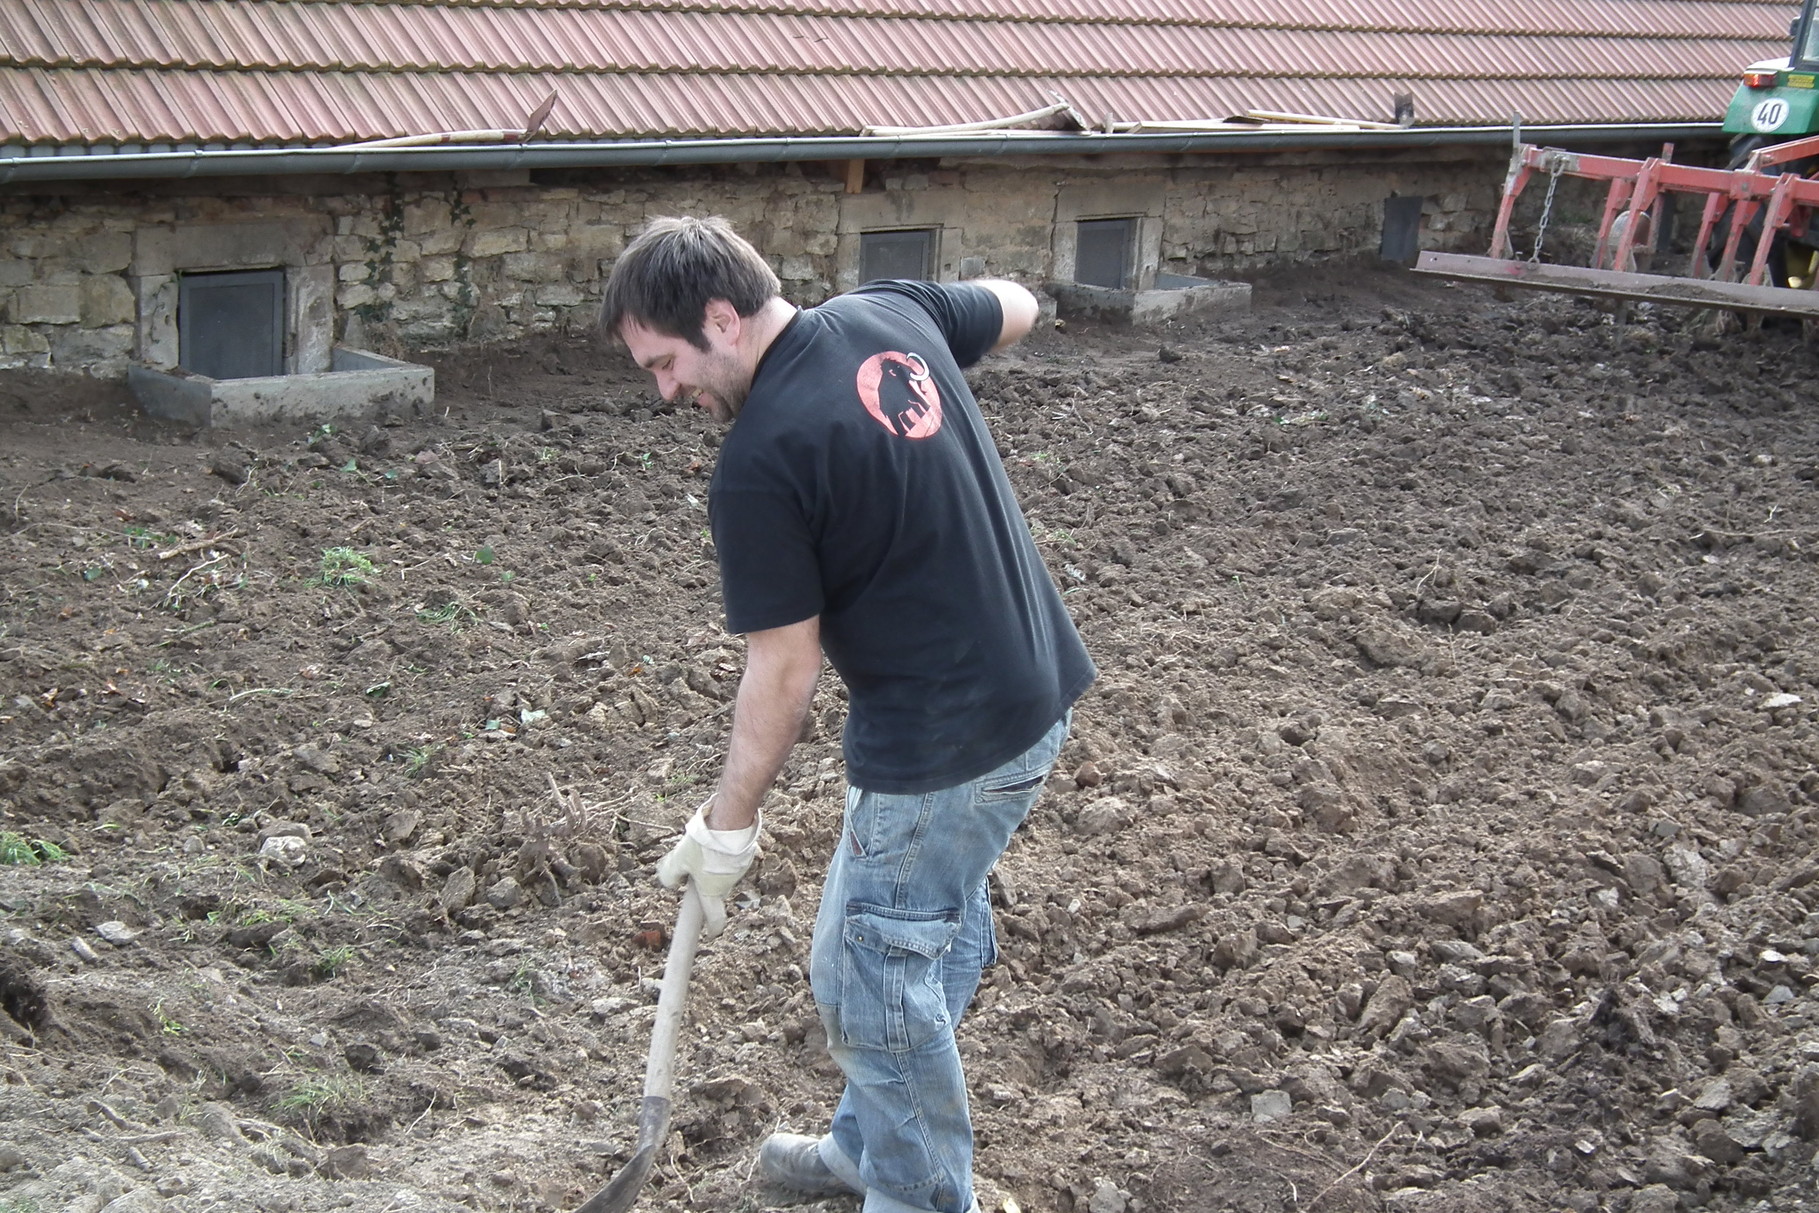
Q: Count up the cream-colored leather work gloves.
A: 1